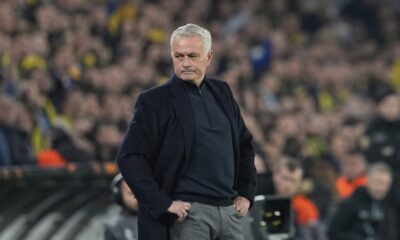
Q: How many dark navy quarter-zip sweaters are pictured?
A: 1